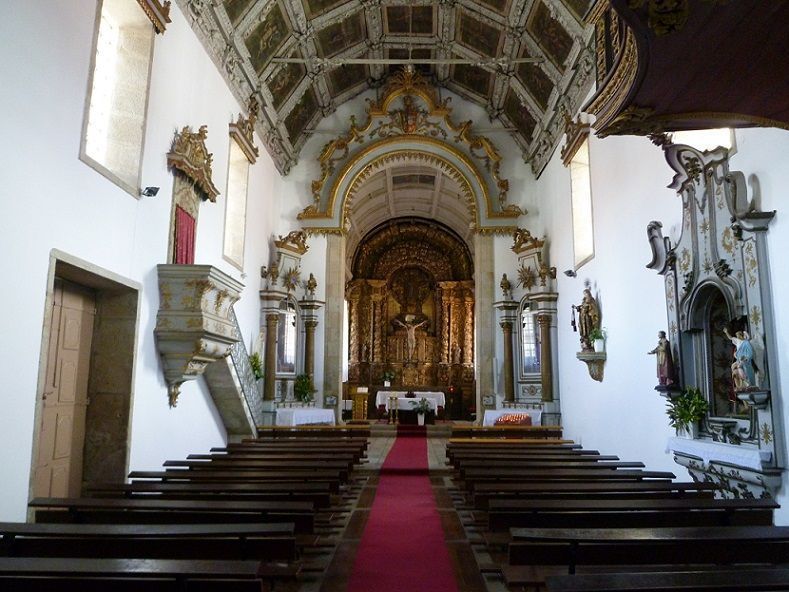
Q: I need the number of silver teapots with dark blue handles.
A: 0